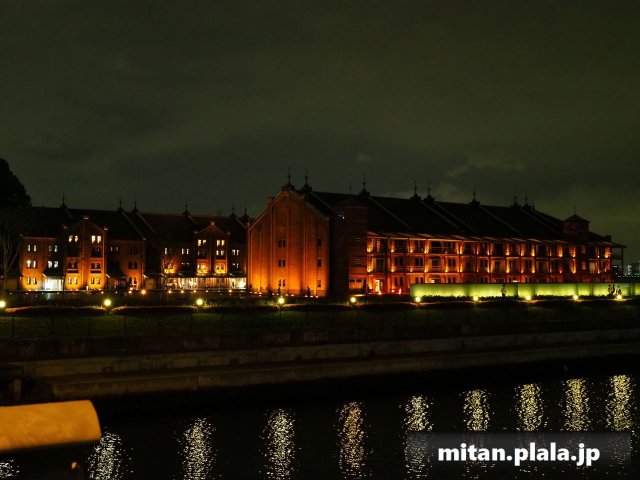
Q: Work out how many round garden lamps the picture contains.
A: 10